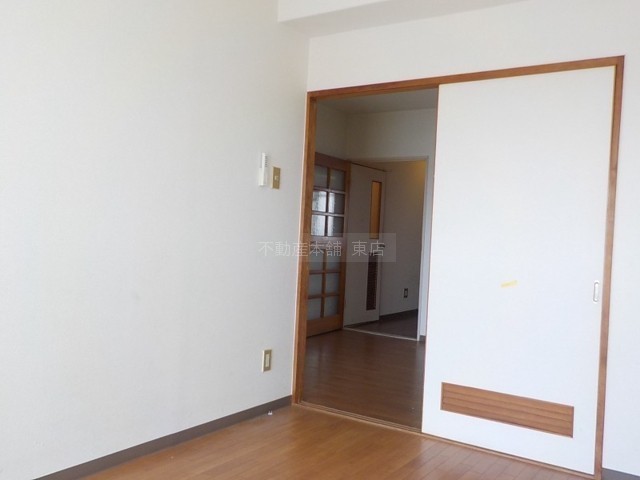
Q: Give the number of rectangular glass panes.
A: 12